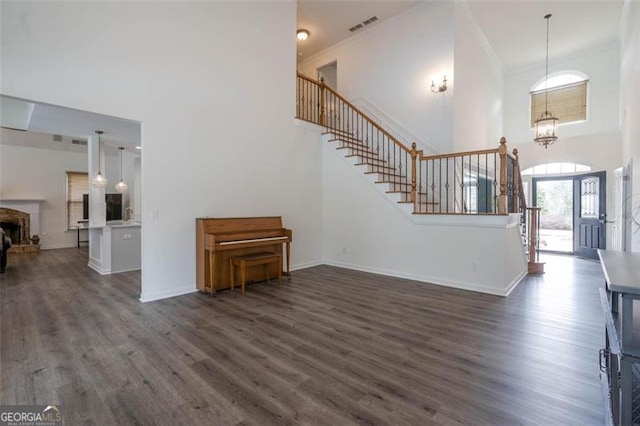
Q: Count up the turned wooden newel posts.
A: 5